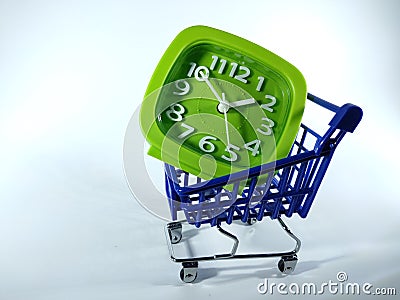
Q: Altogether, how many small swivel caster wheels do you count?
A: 4